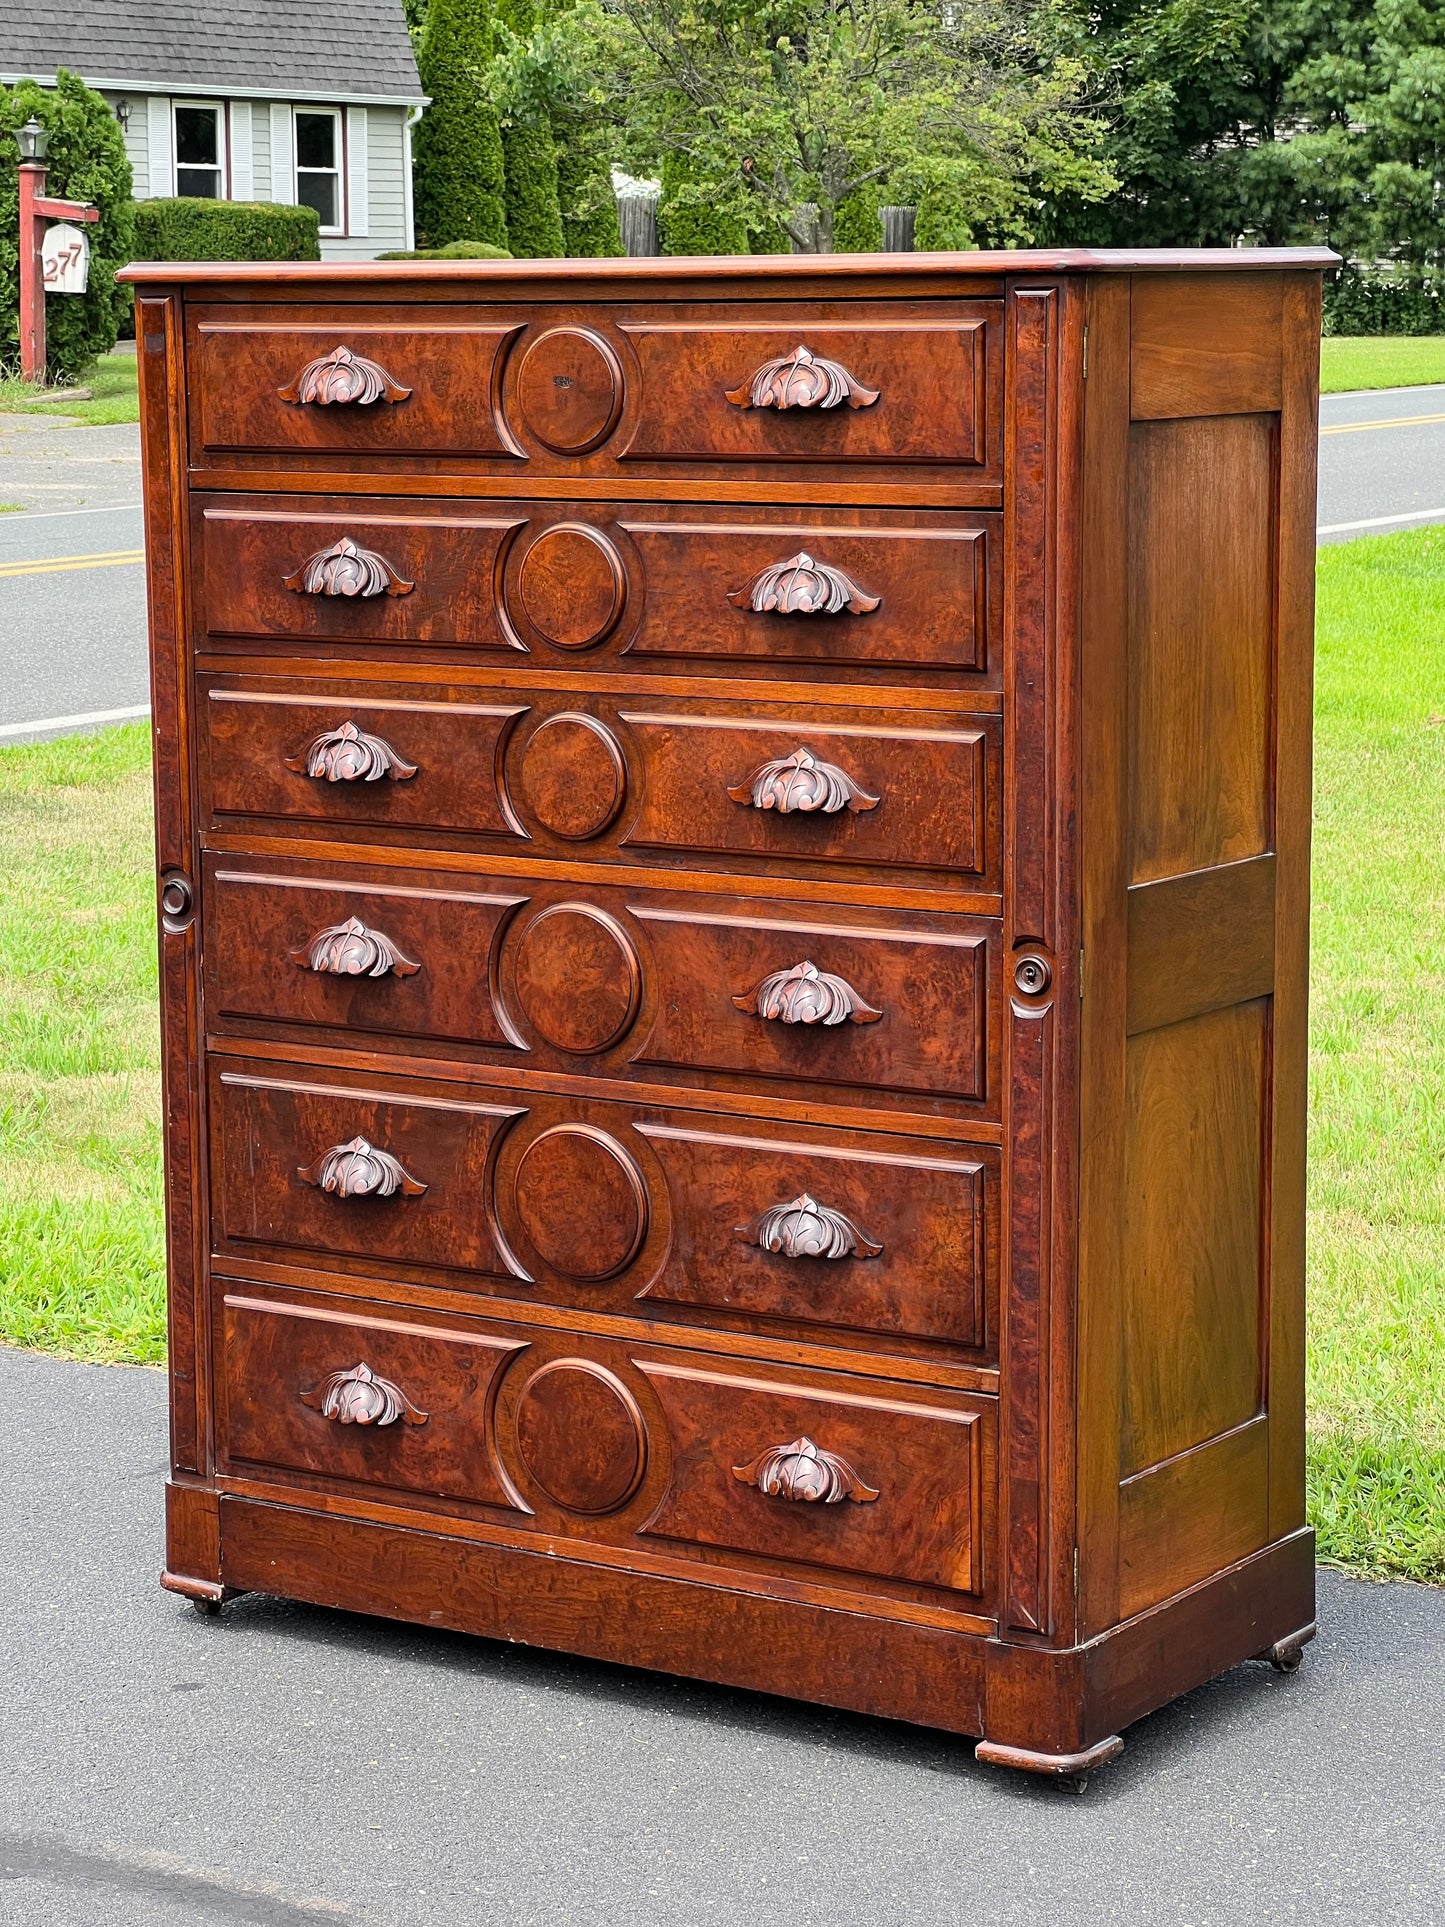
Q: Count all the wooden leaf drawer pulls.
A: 12